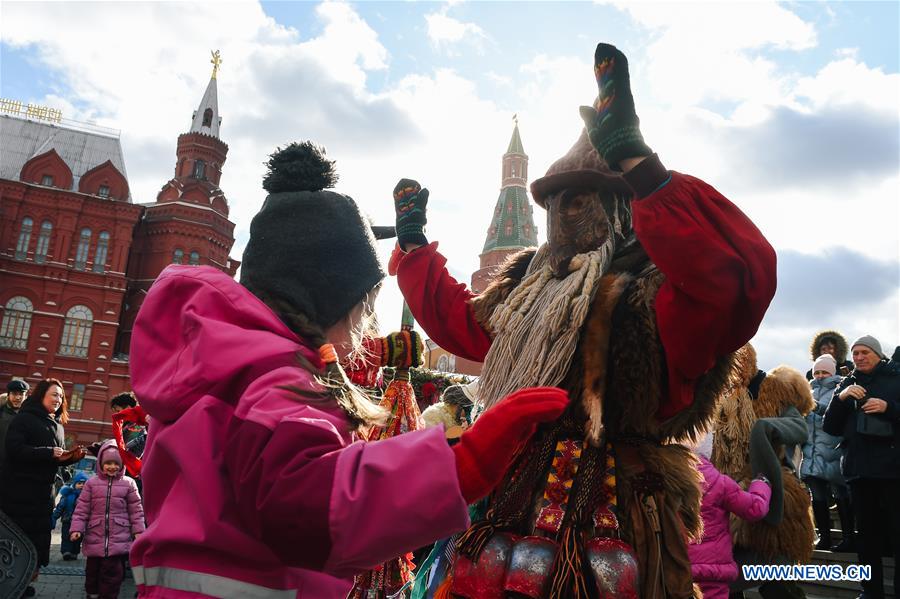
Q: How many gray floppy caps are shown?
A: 1